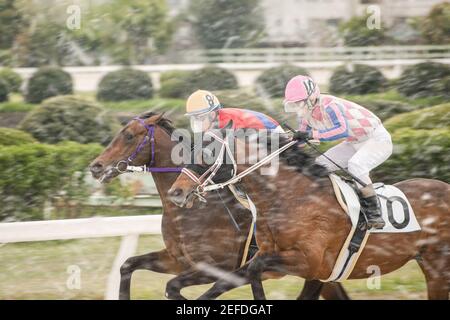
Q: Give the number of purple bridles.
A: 1